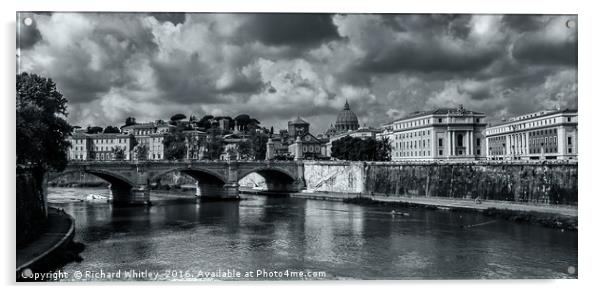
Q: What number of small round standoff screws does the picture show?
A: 4